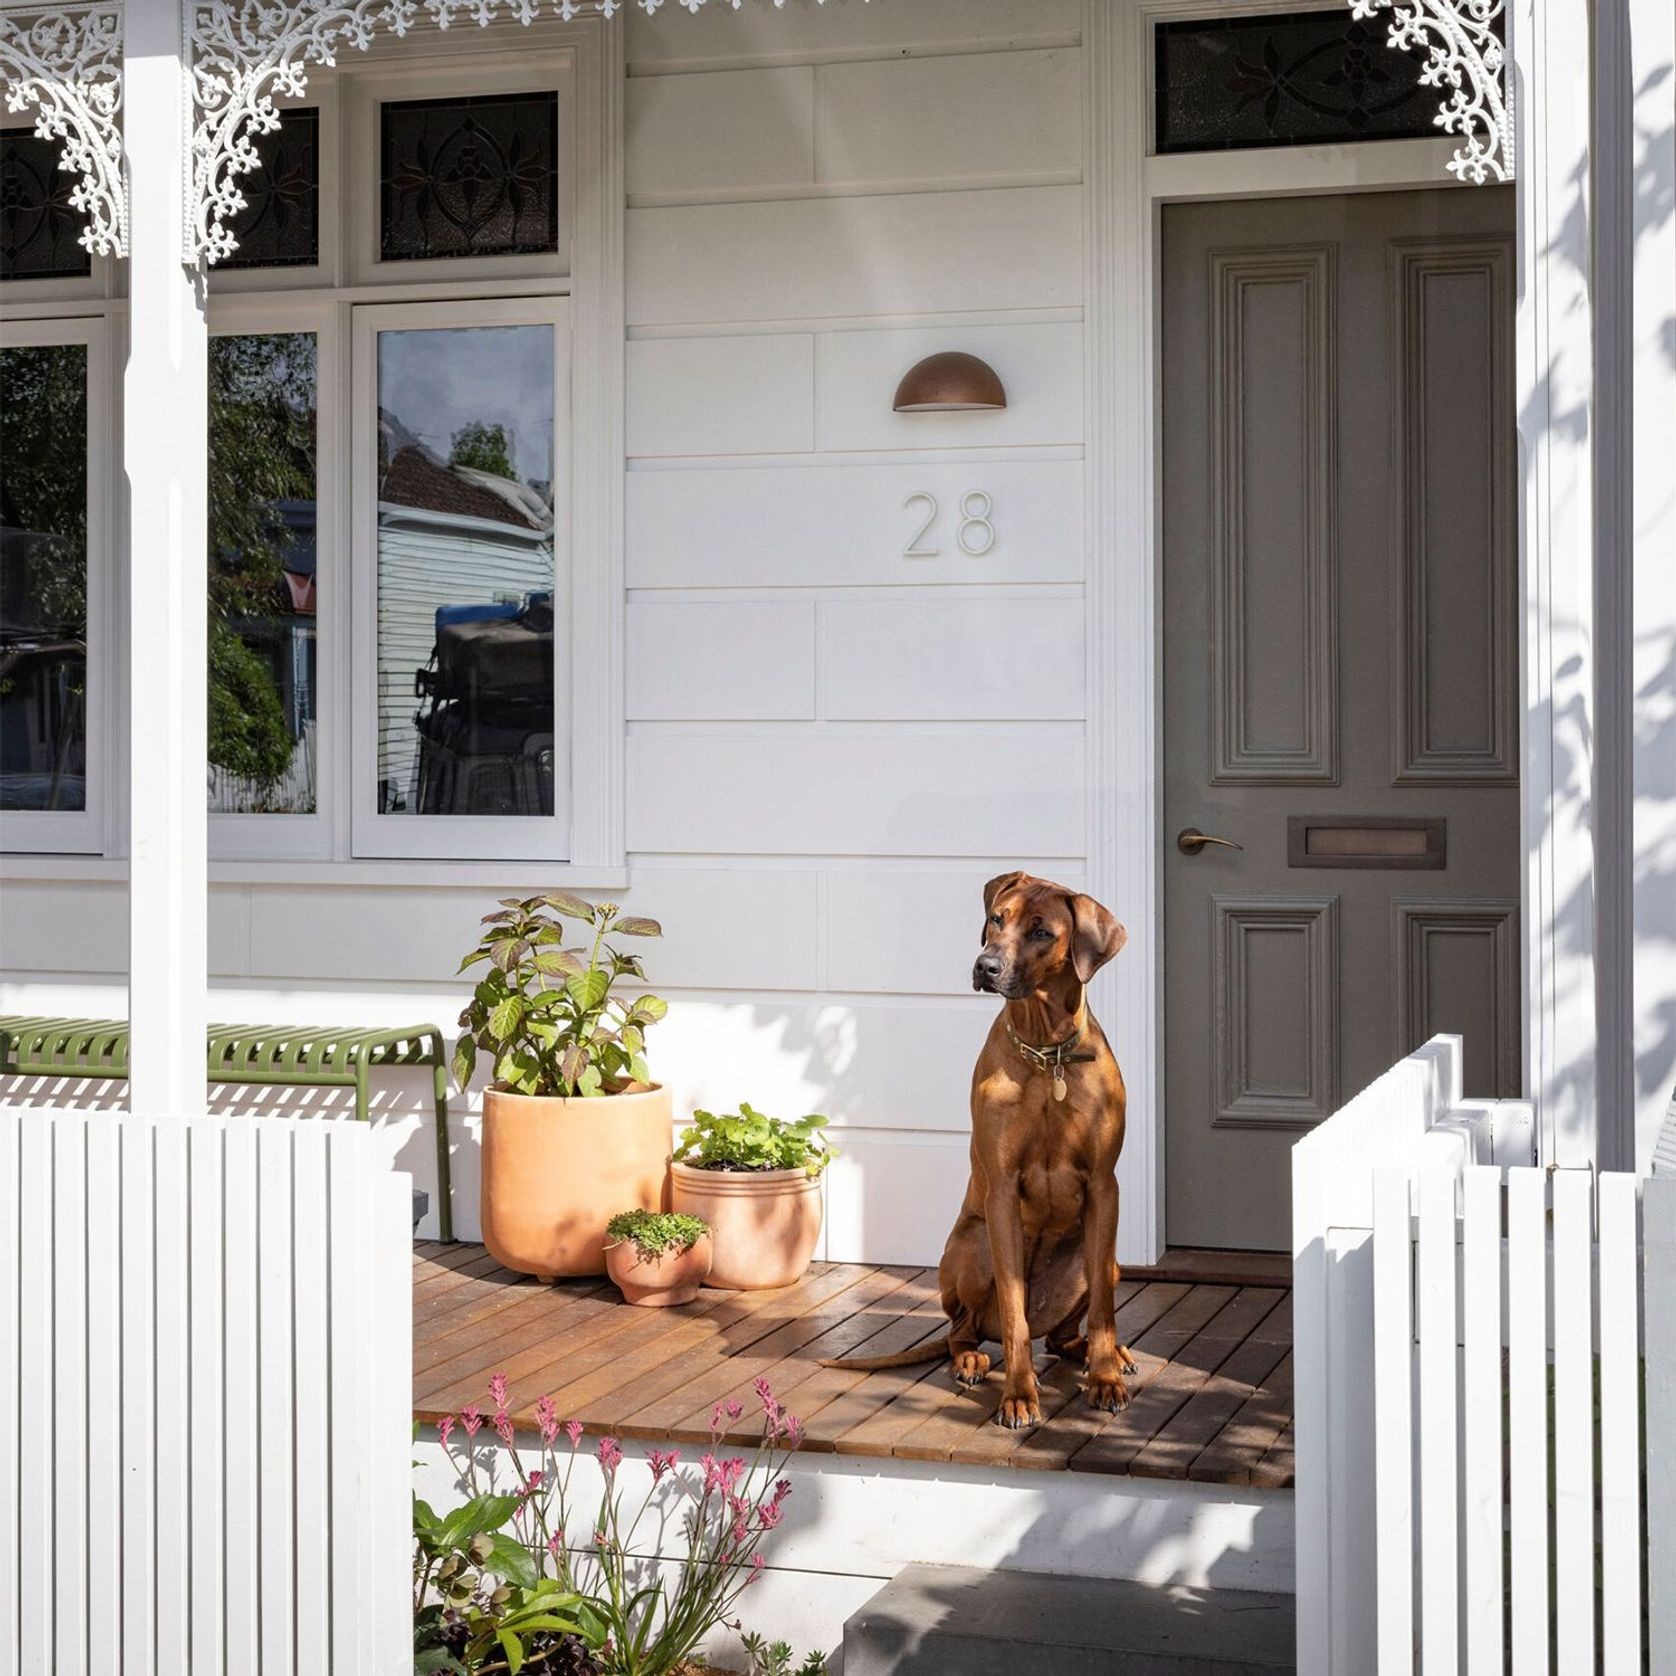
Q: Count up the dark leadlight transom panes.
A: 4